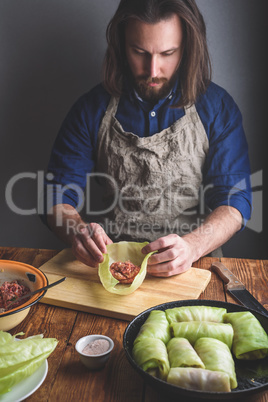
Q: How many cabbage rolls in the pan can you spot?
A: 8